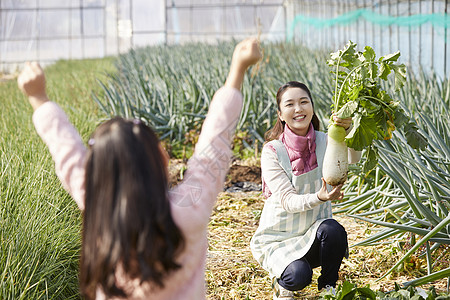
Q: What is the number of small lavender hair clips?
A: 2